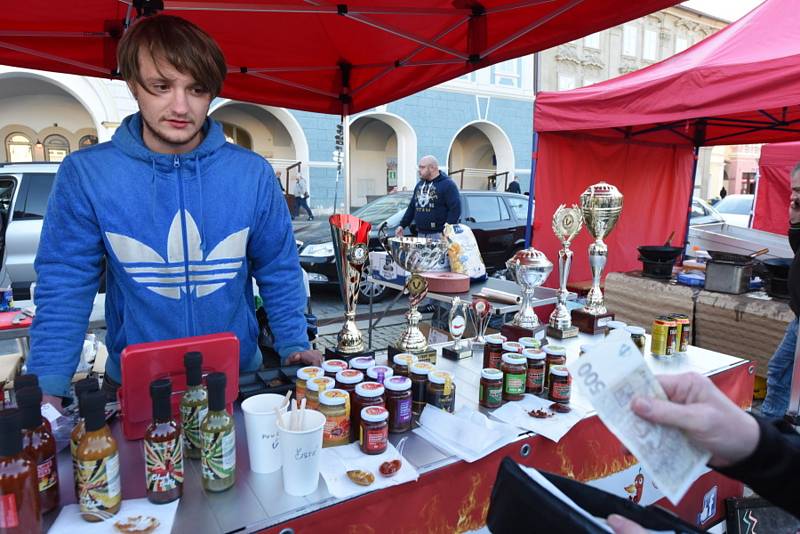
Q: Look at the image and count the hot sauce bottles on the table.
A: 8